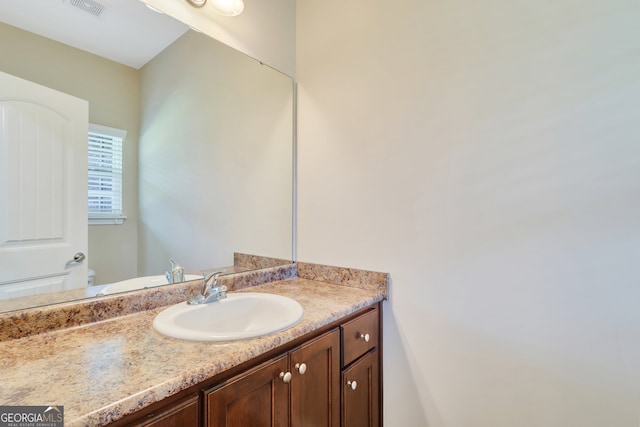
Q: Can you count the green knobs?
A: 0